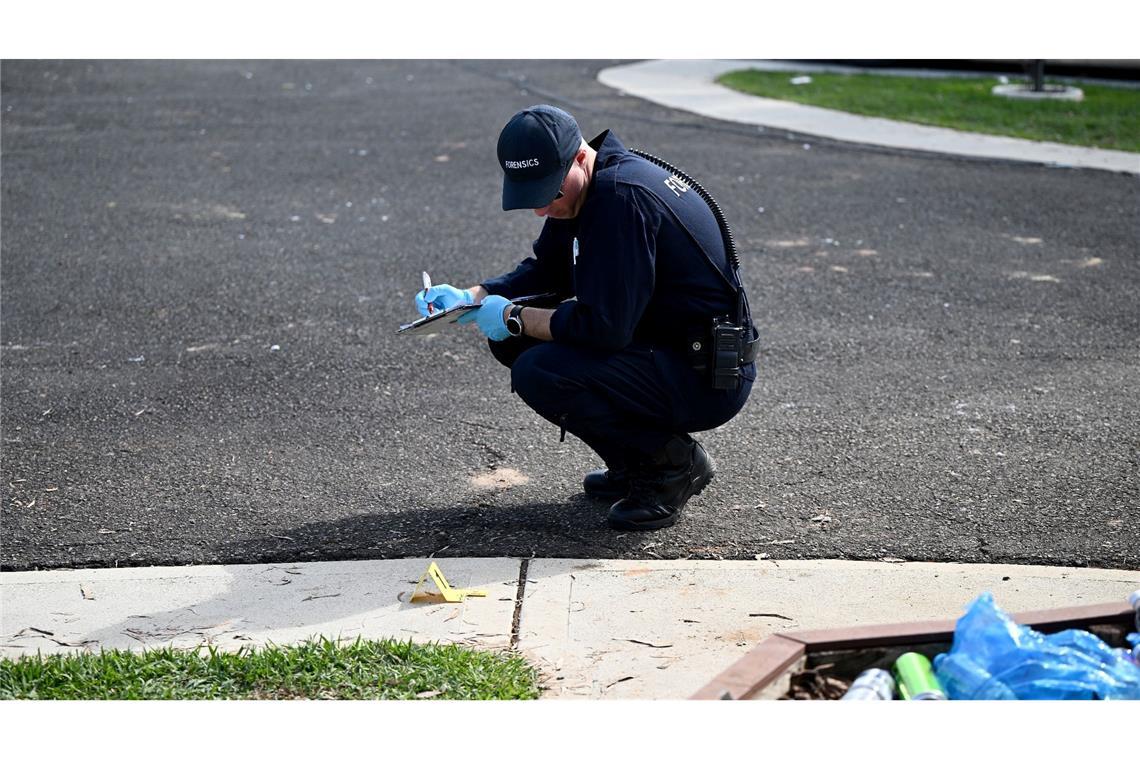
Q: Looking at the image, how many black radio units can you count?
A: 1